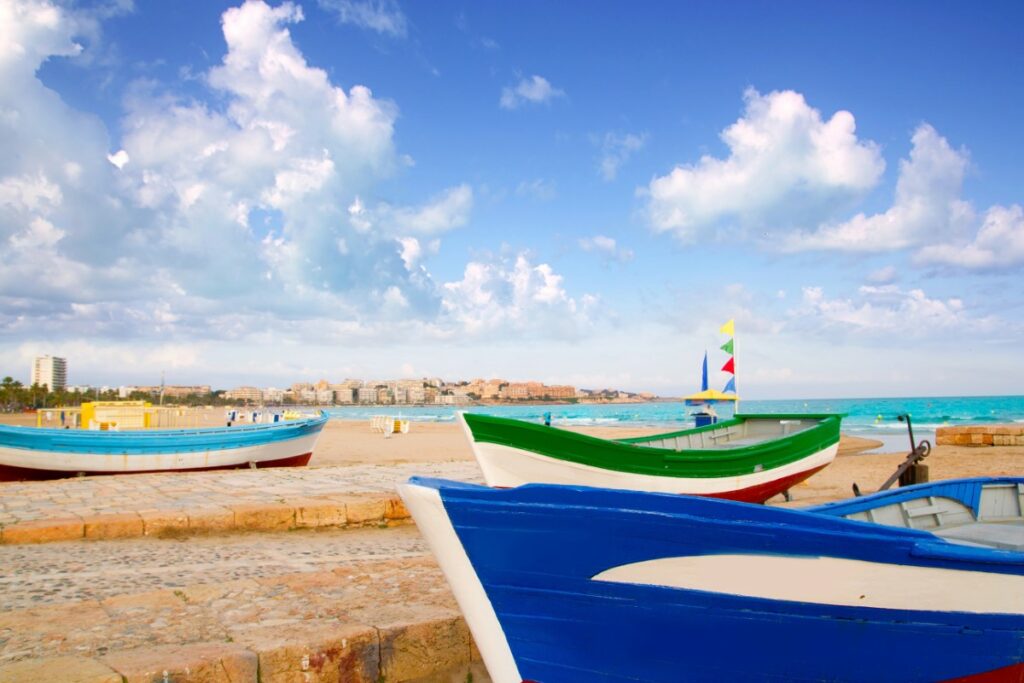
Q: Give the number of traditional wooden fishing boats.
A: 3